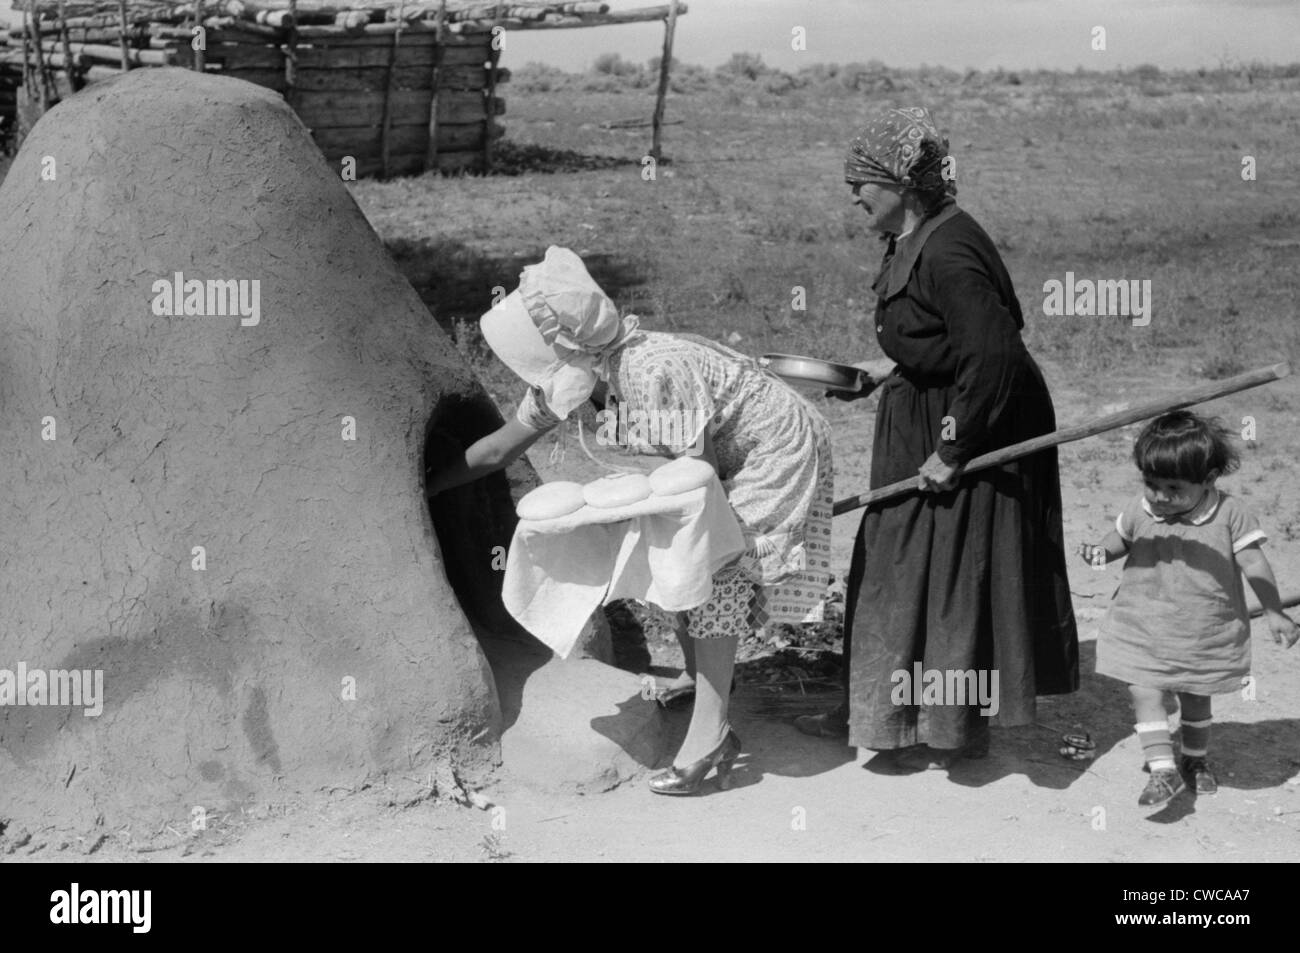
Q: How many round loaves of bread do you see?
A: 3